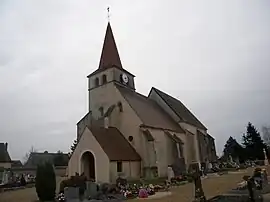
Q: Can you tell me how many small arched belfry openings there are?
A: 2